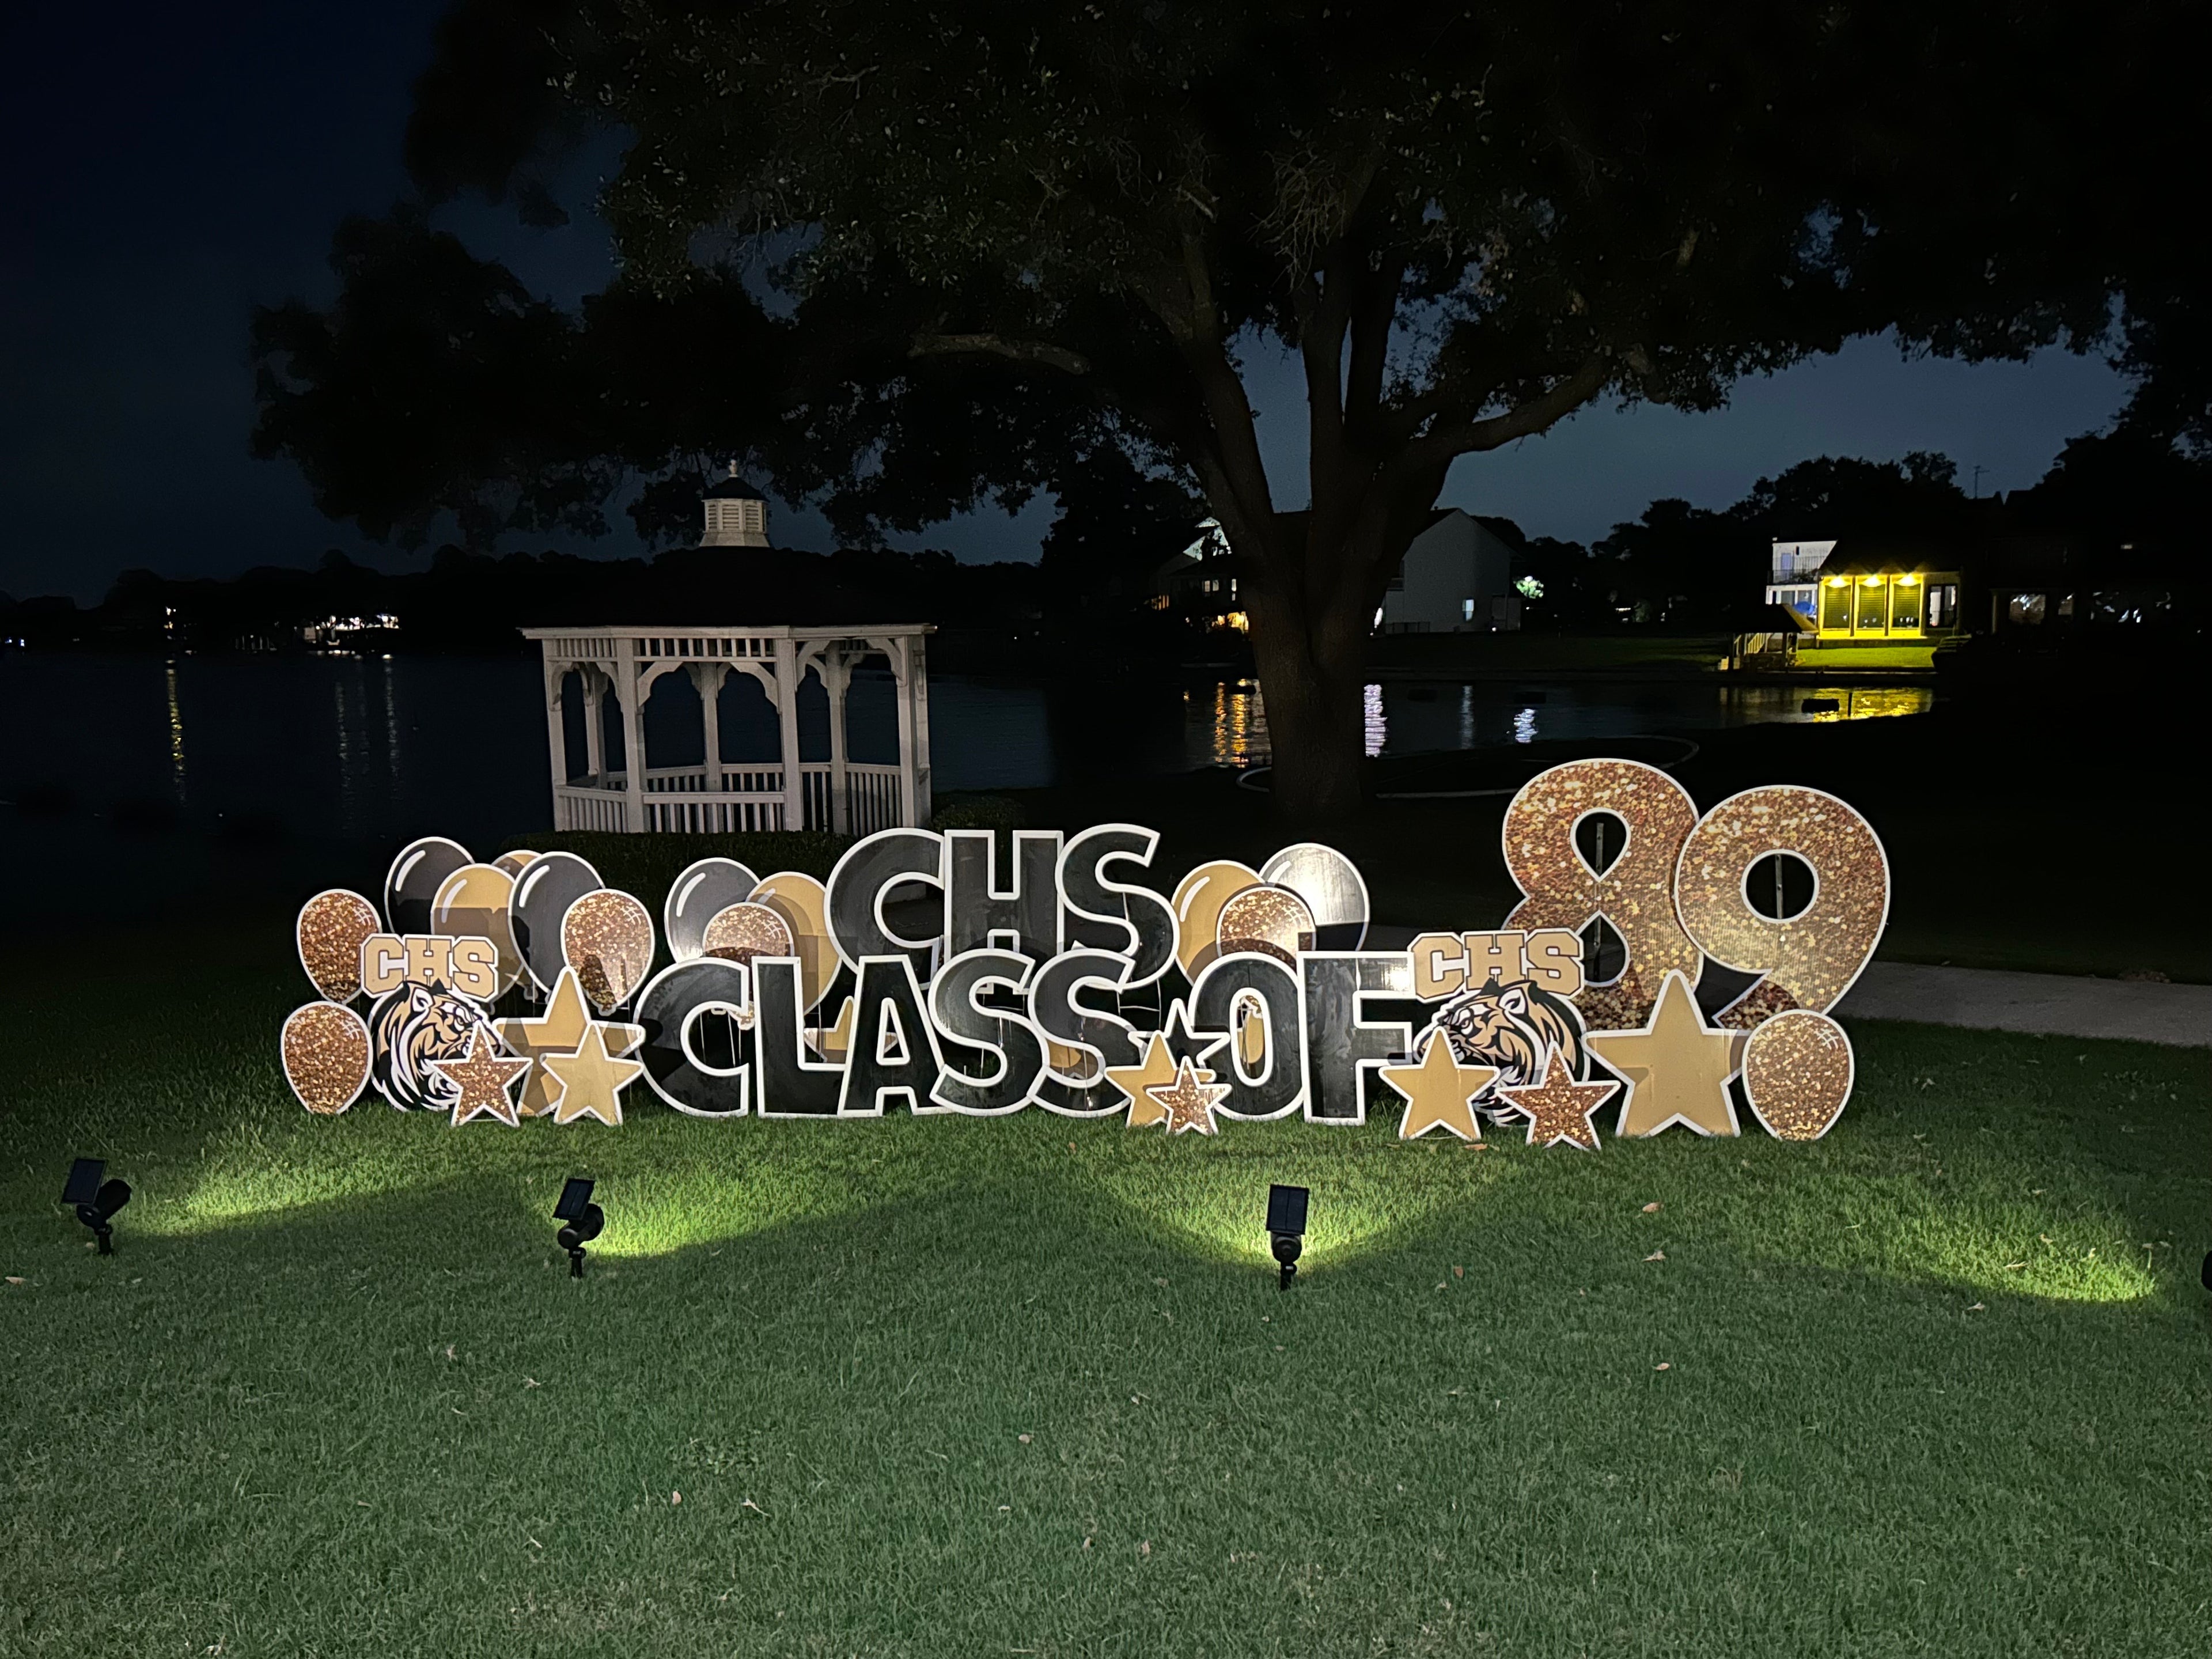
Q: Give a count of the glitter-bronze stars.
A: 3